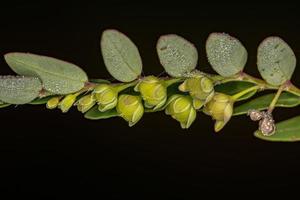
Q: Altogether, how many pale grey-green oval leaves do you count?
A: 6